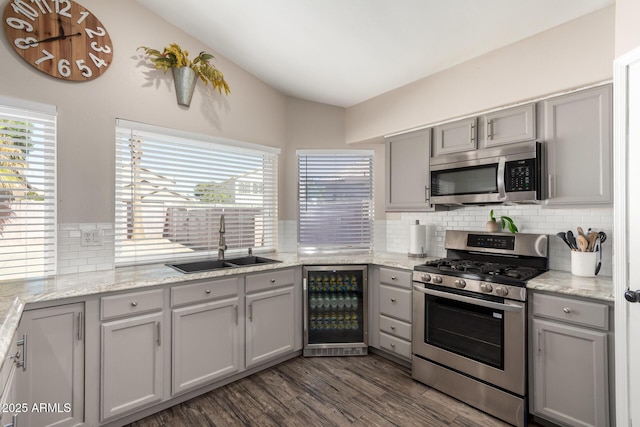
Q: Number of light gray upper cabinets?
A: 4